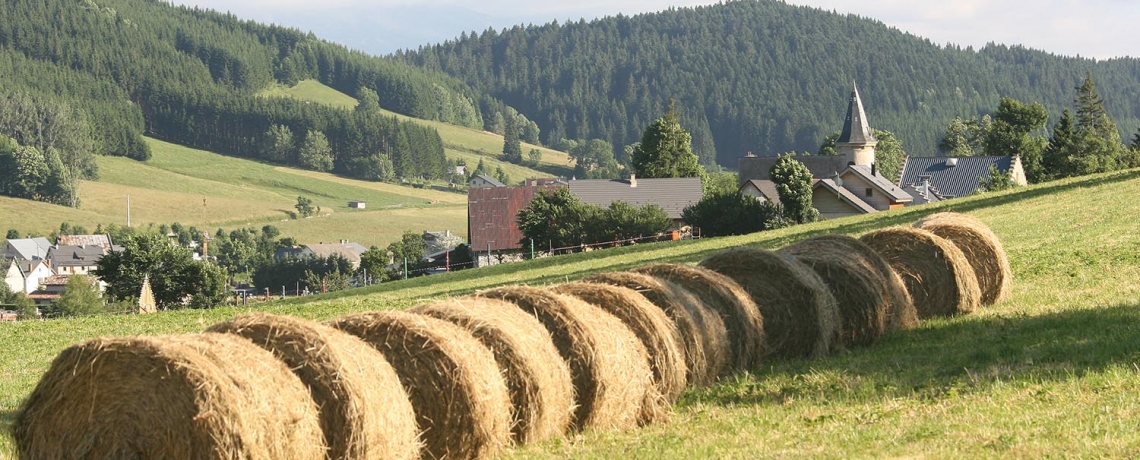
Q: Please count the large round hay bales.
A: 12